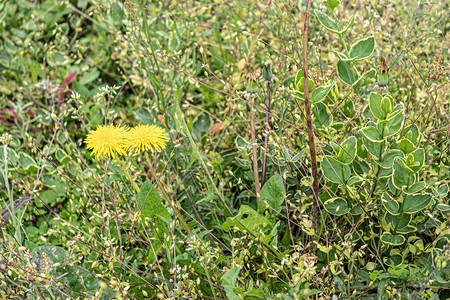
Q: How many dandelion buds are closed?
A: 3